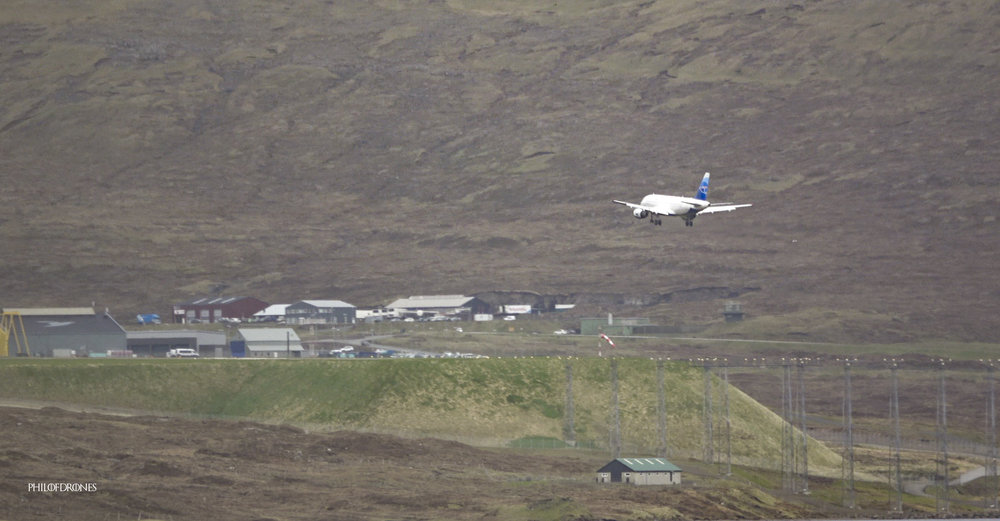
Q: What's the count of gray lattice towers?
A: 11